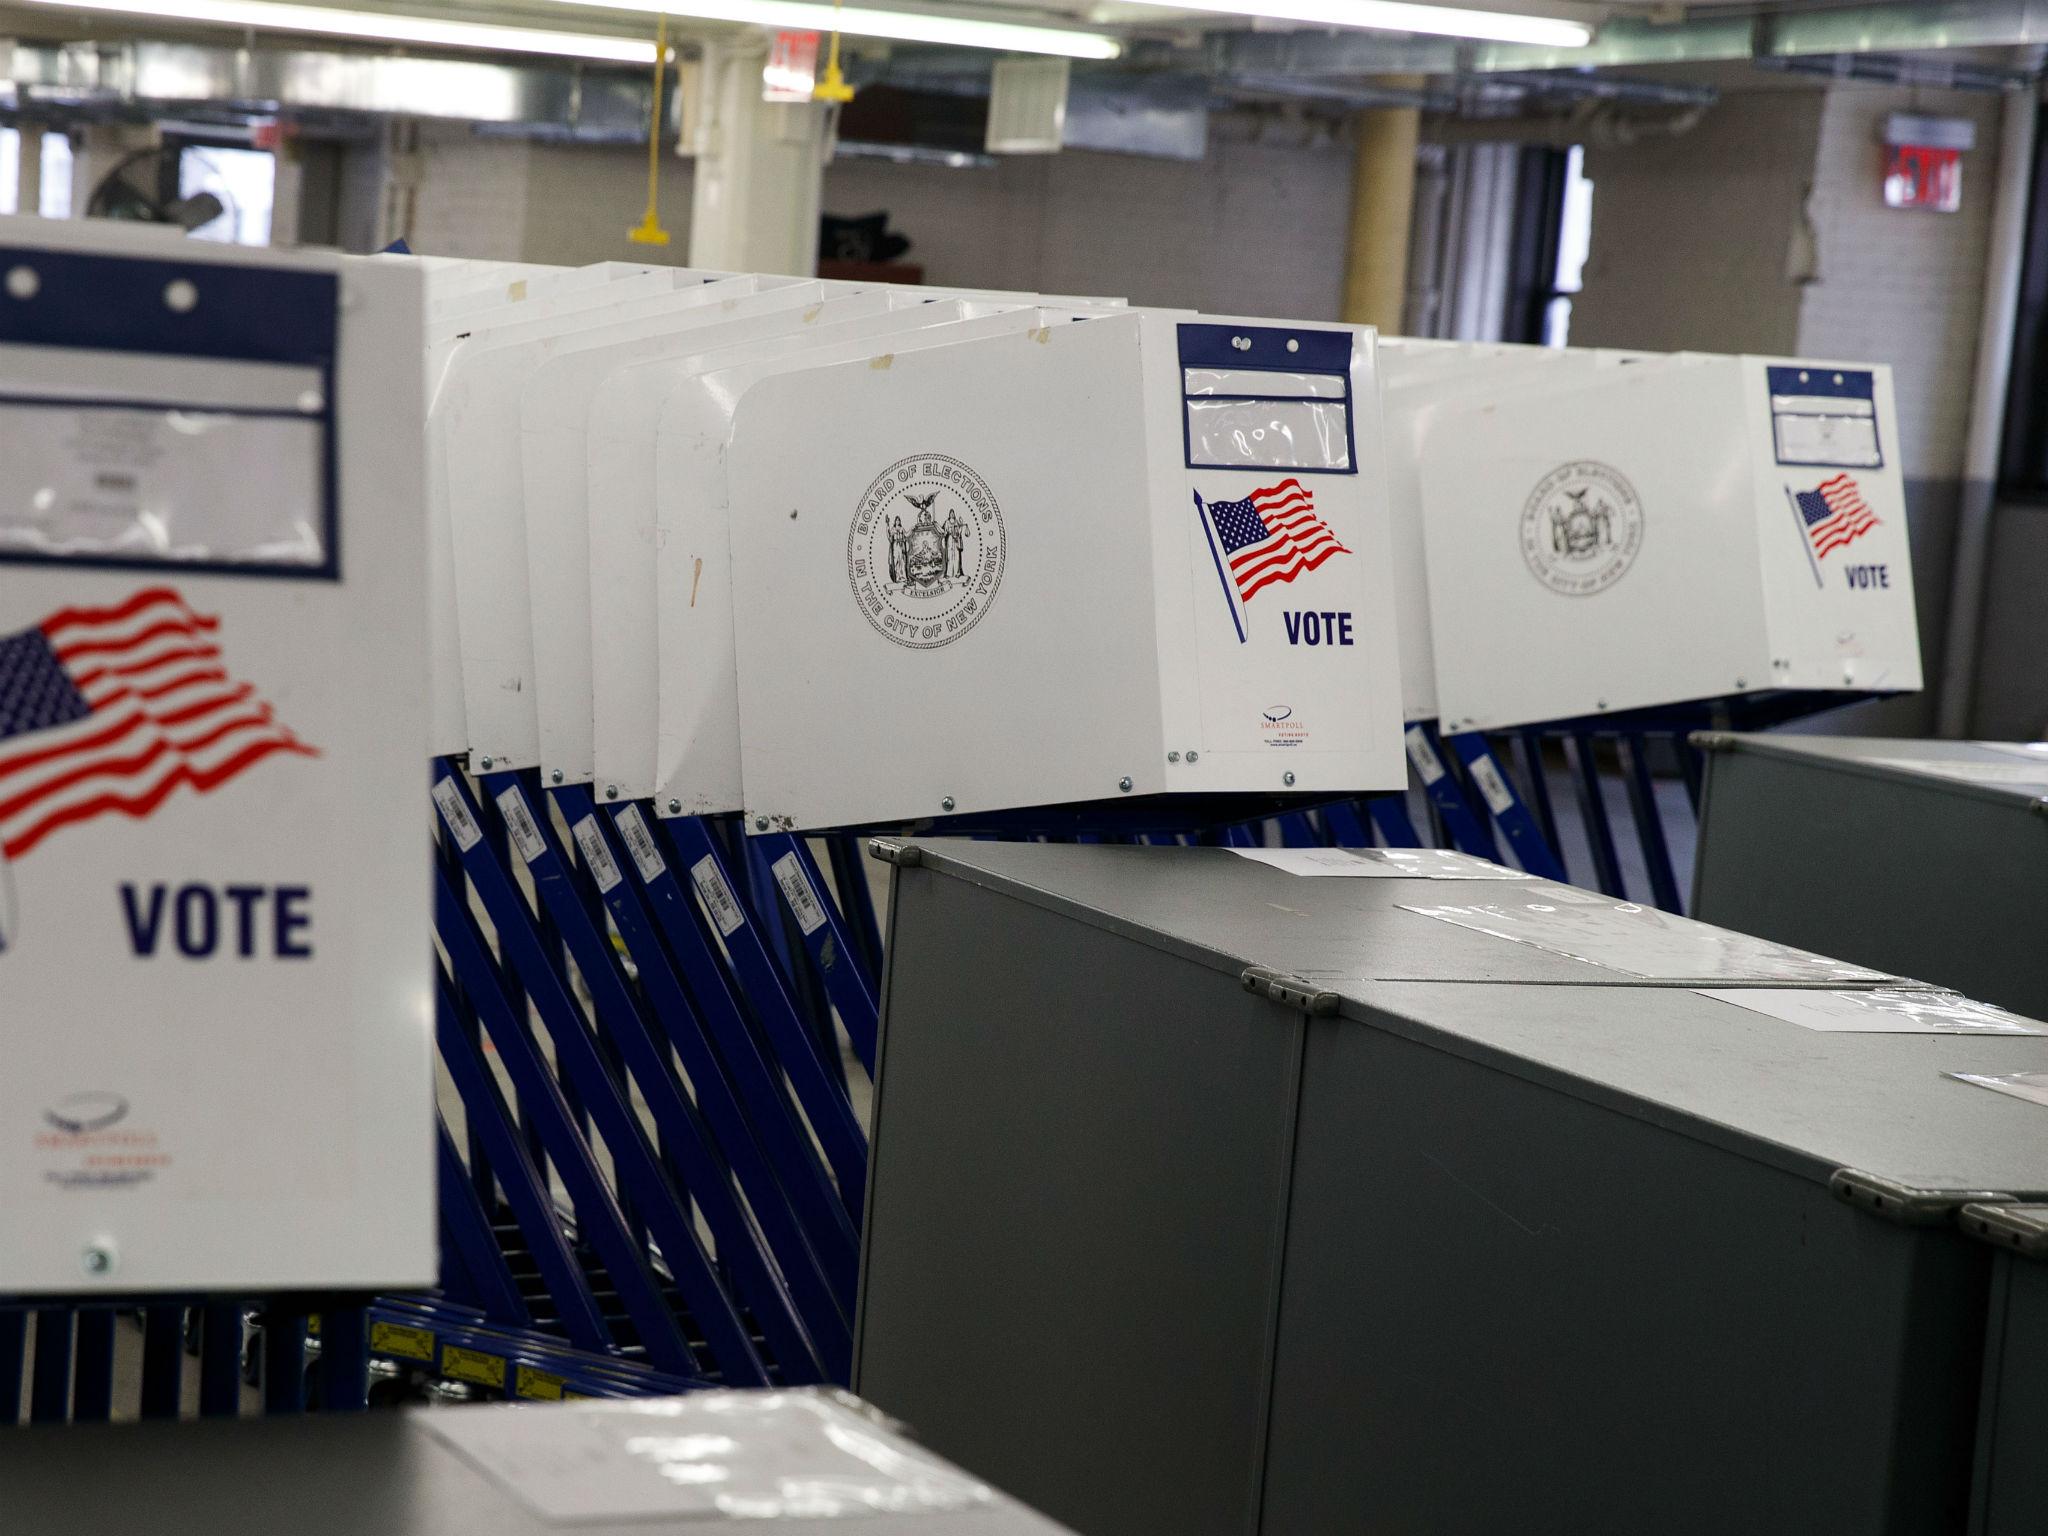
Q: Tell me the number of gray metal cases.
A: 5